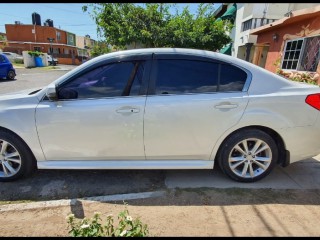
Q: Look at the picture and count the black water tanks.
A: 2